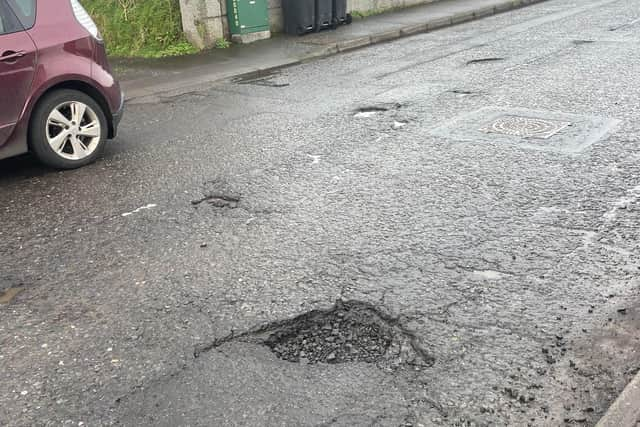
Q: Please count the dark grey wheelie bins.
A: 3